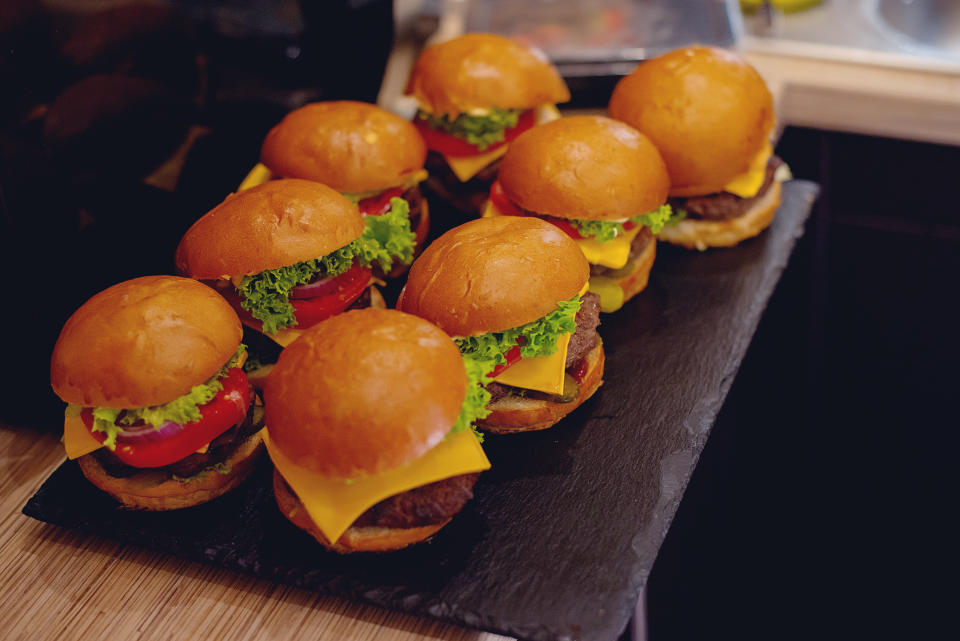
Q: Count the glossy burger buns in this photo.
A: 8